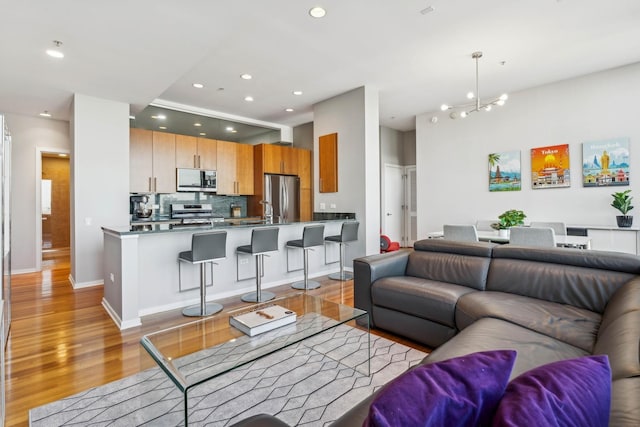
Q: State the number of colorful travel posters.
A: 3